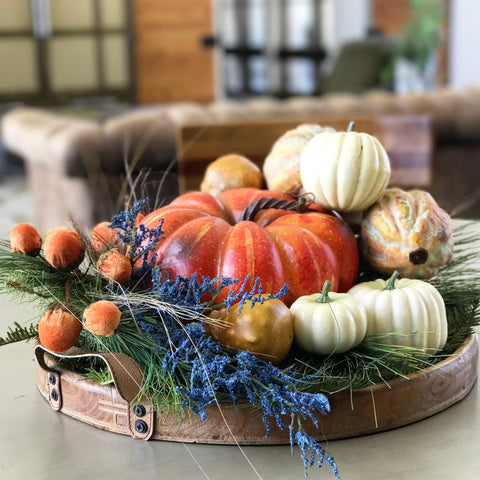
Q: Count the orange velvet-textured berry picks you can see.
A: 6